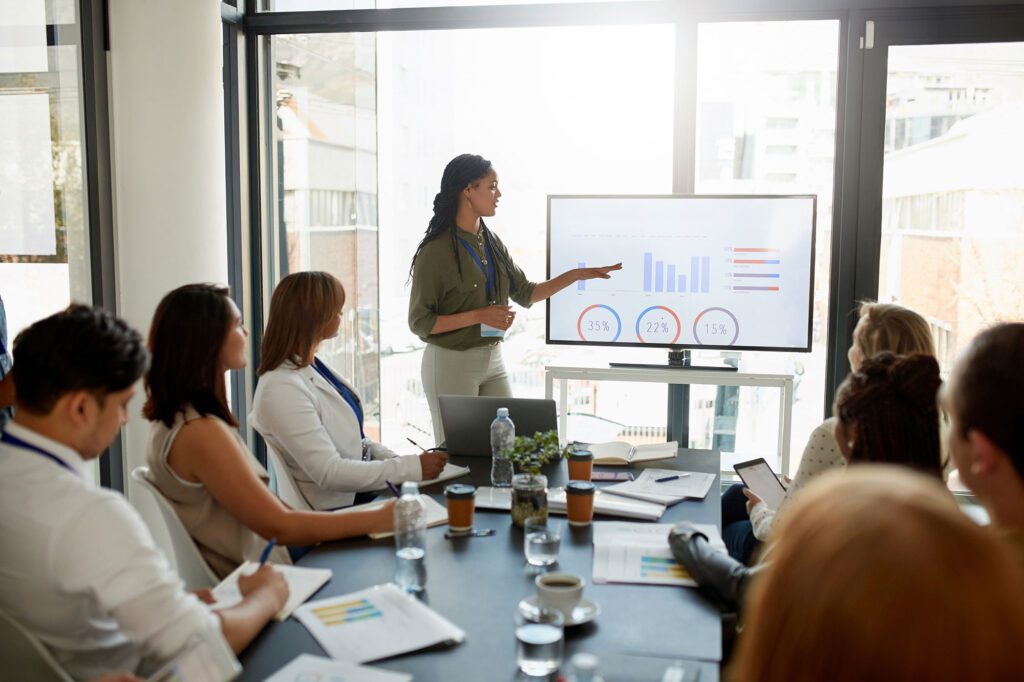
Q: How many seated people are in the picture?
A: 7